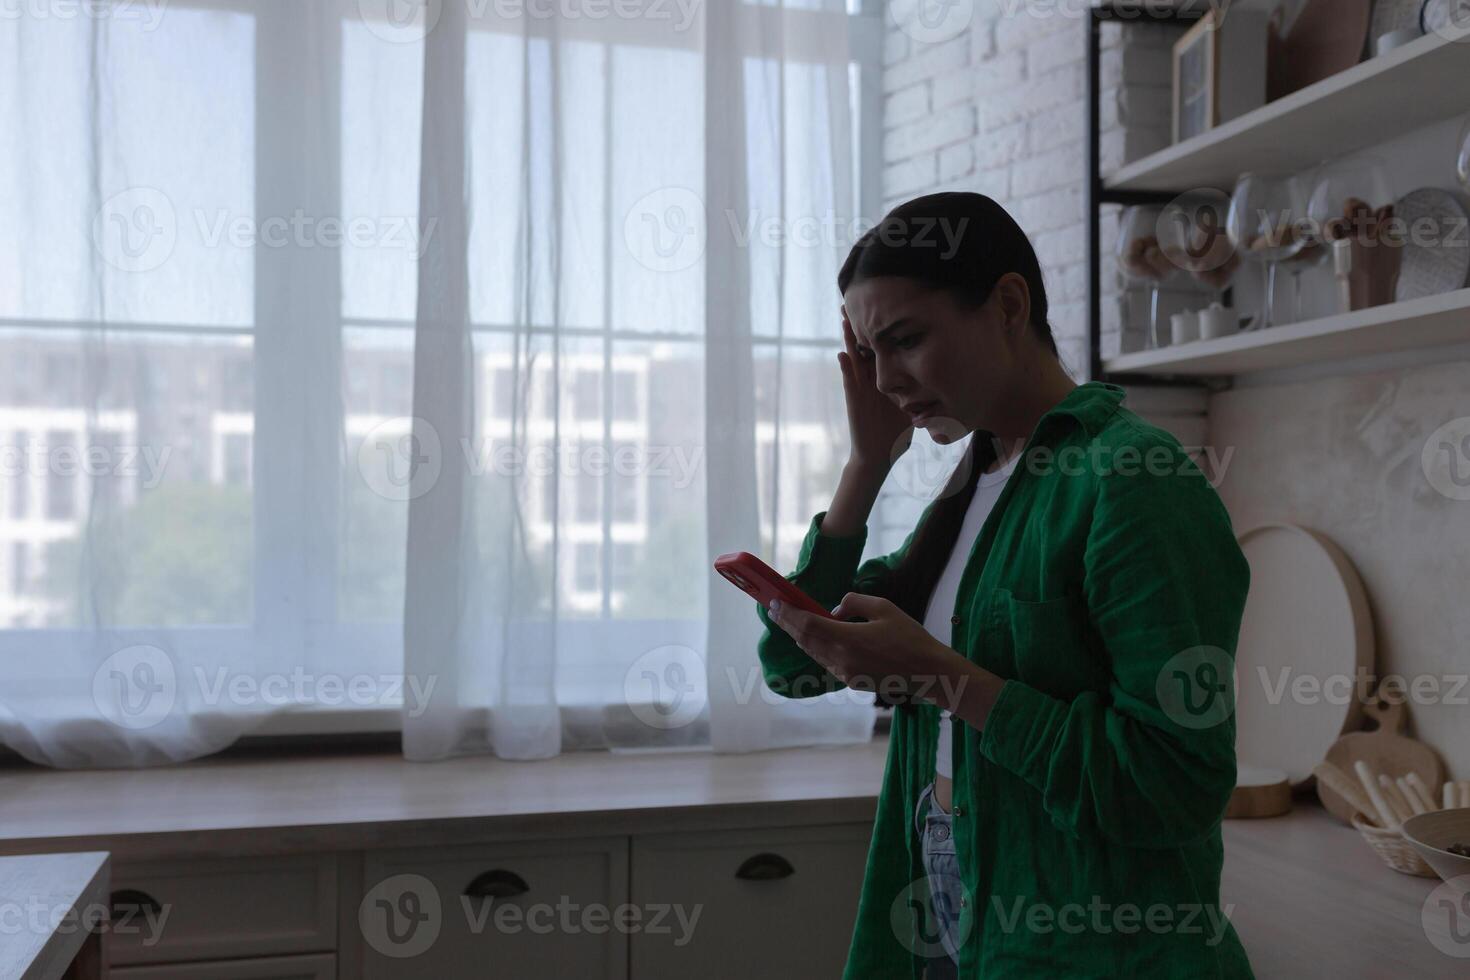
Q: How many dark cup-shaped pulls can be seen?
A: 3